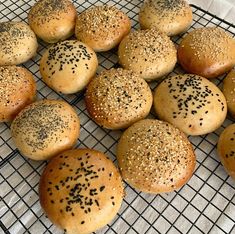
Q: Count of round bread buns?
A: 15